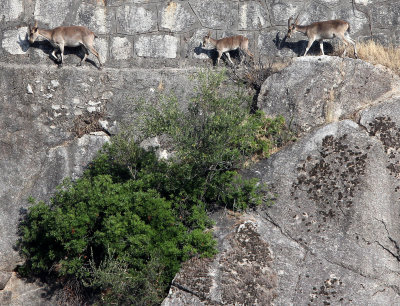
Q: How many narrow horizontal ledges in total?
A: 1